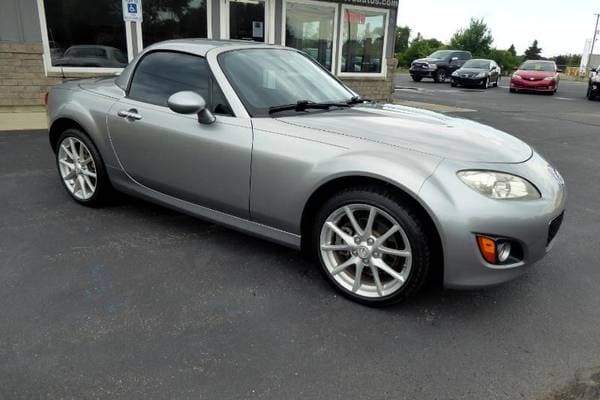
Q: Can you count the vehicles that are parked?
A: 5